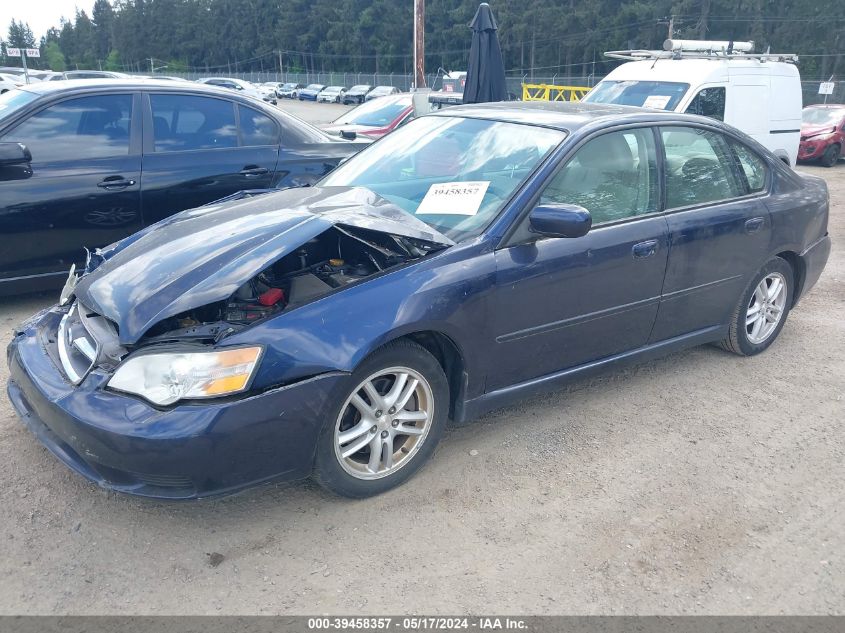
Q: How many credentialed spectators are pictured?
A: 0